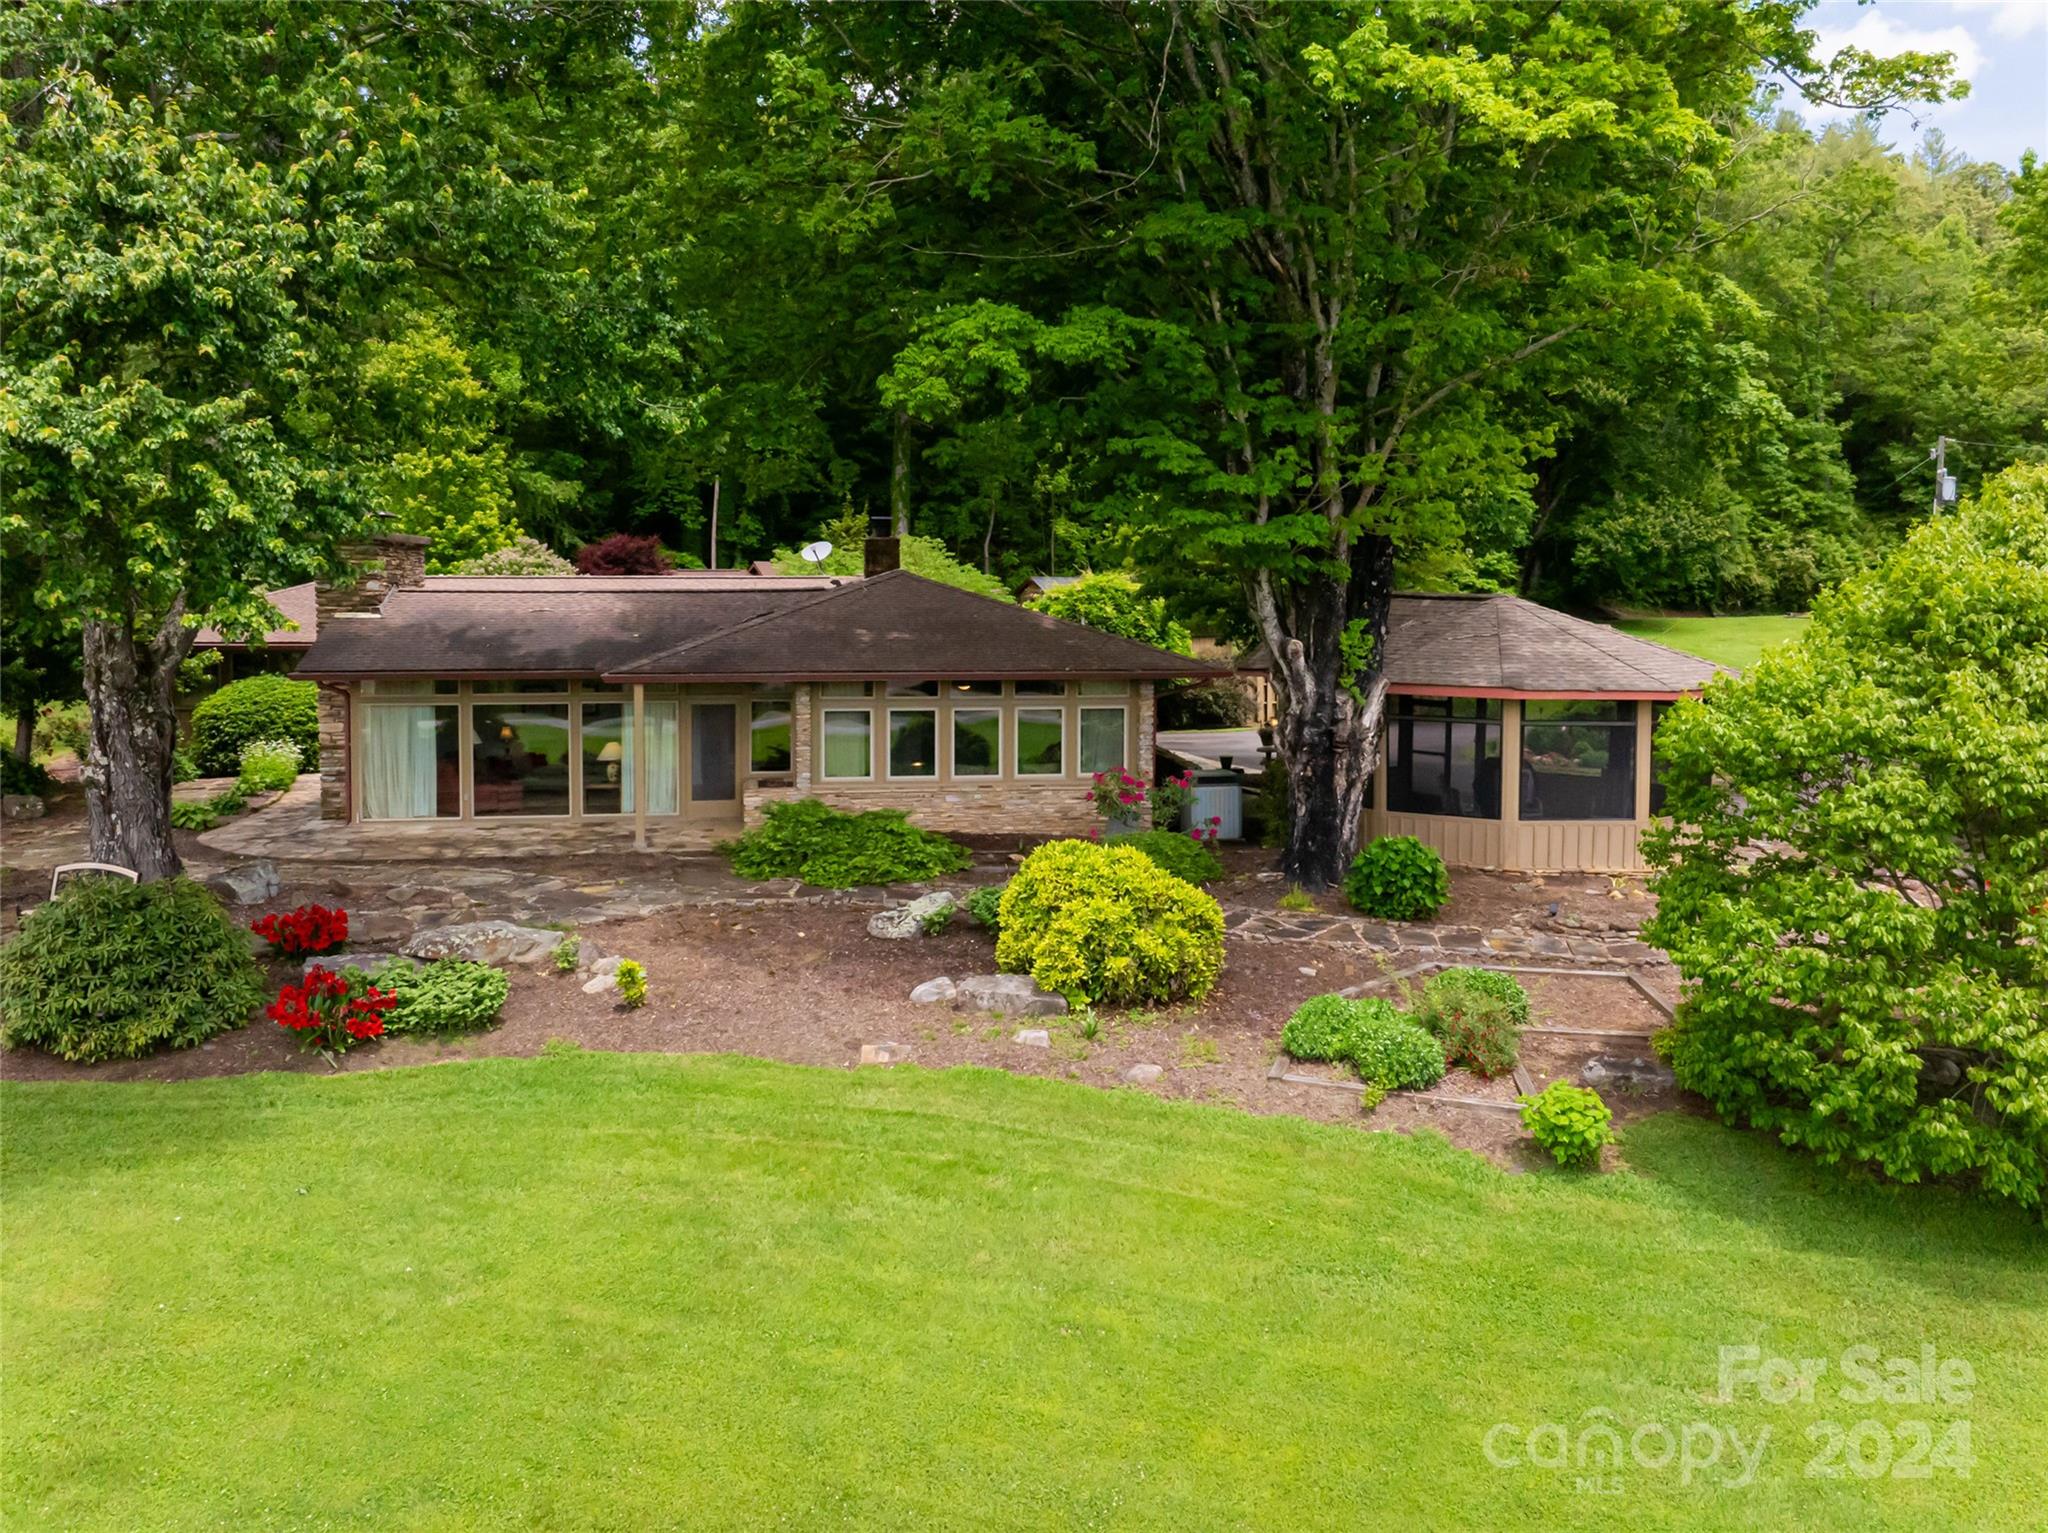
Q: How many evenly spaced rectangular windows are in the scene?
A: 5